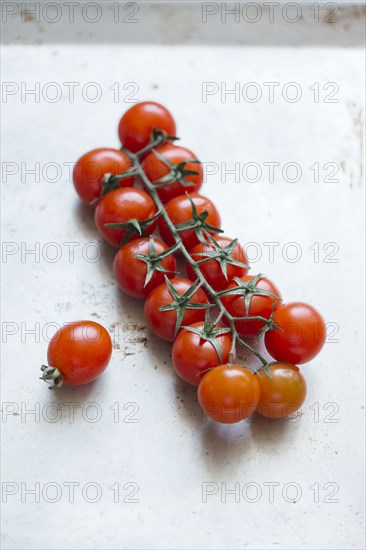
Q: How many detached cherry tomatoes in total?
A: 1